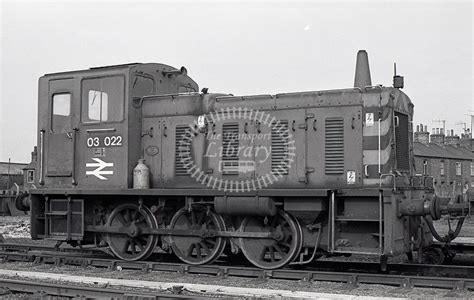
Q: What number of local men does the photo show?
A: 0